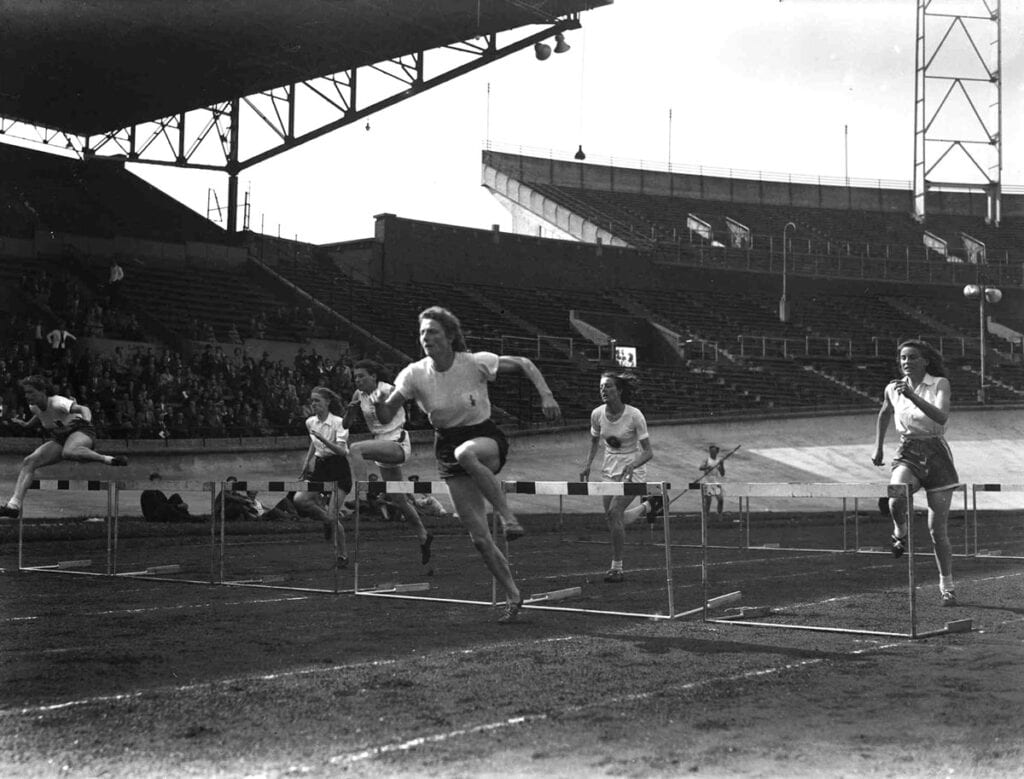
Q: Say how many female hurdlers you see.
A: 6